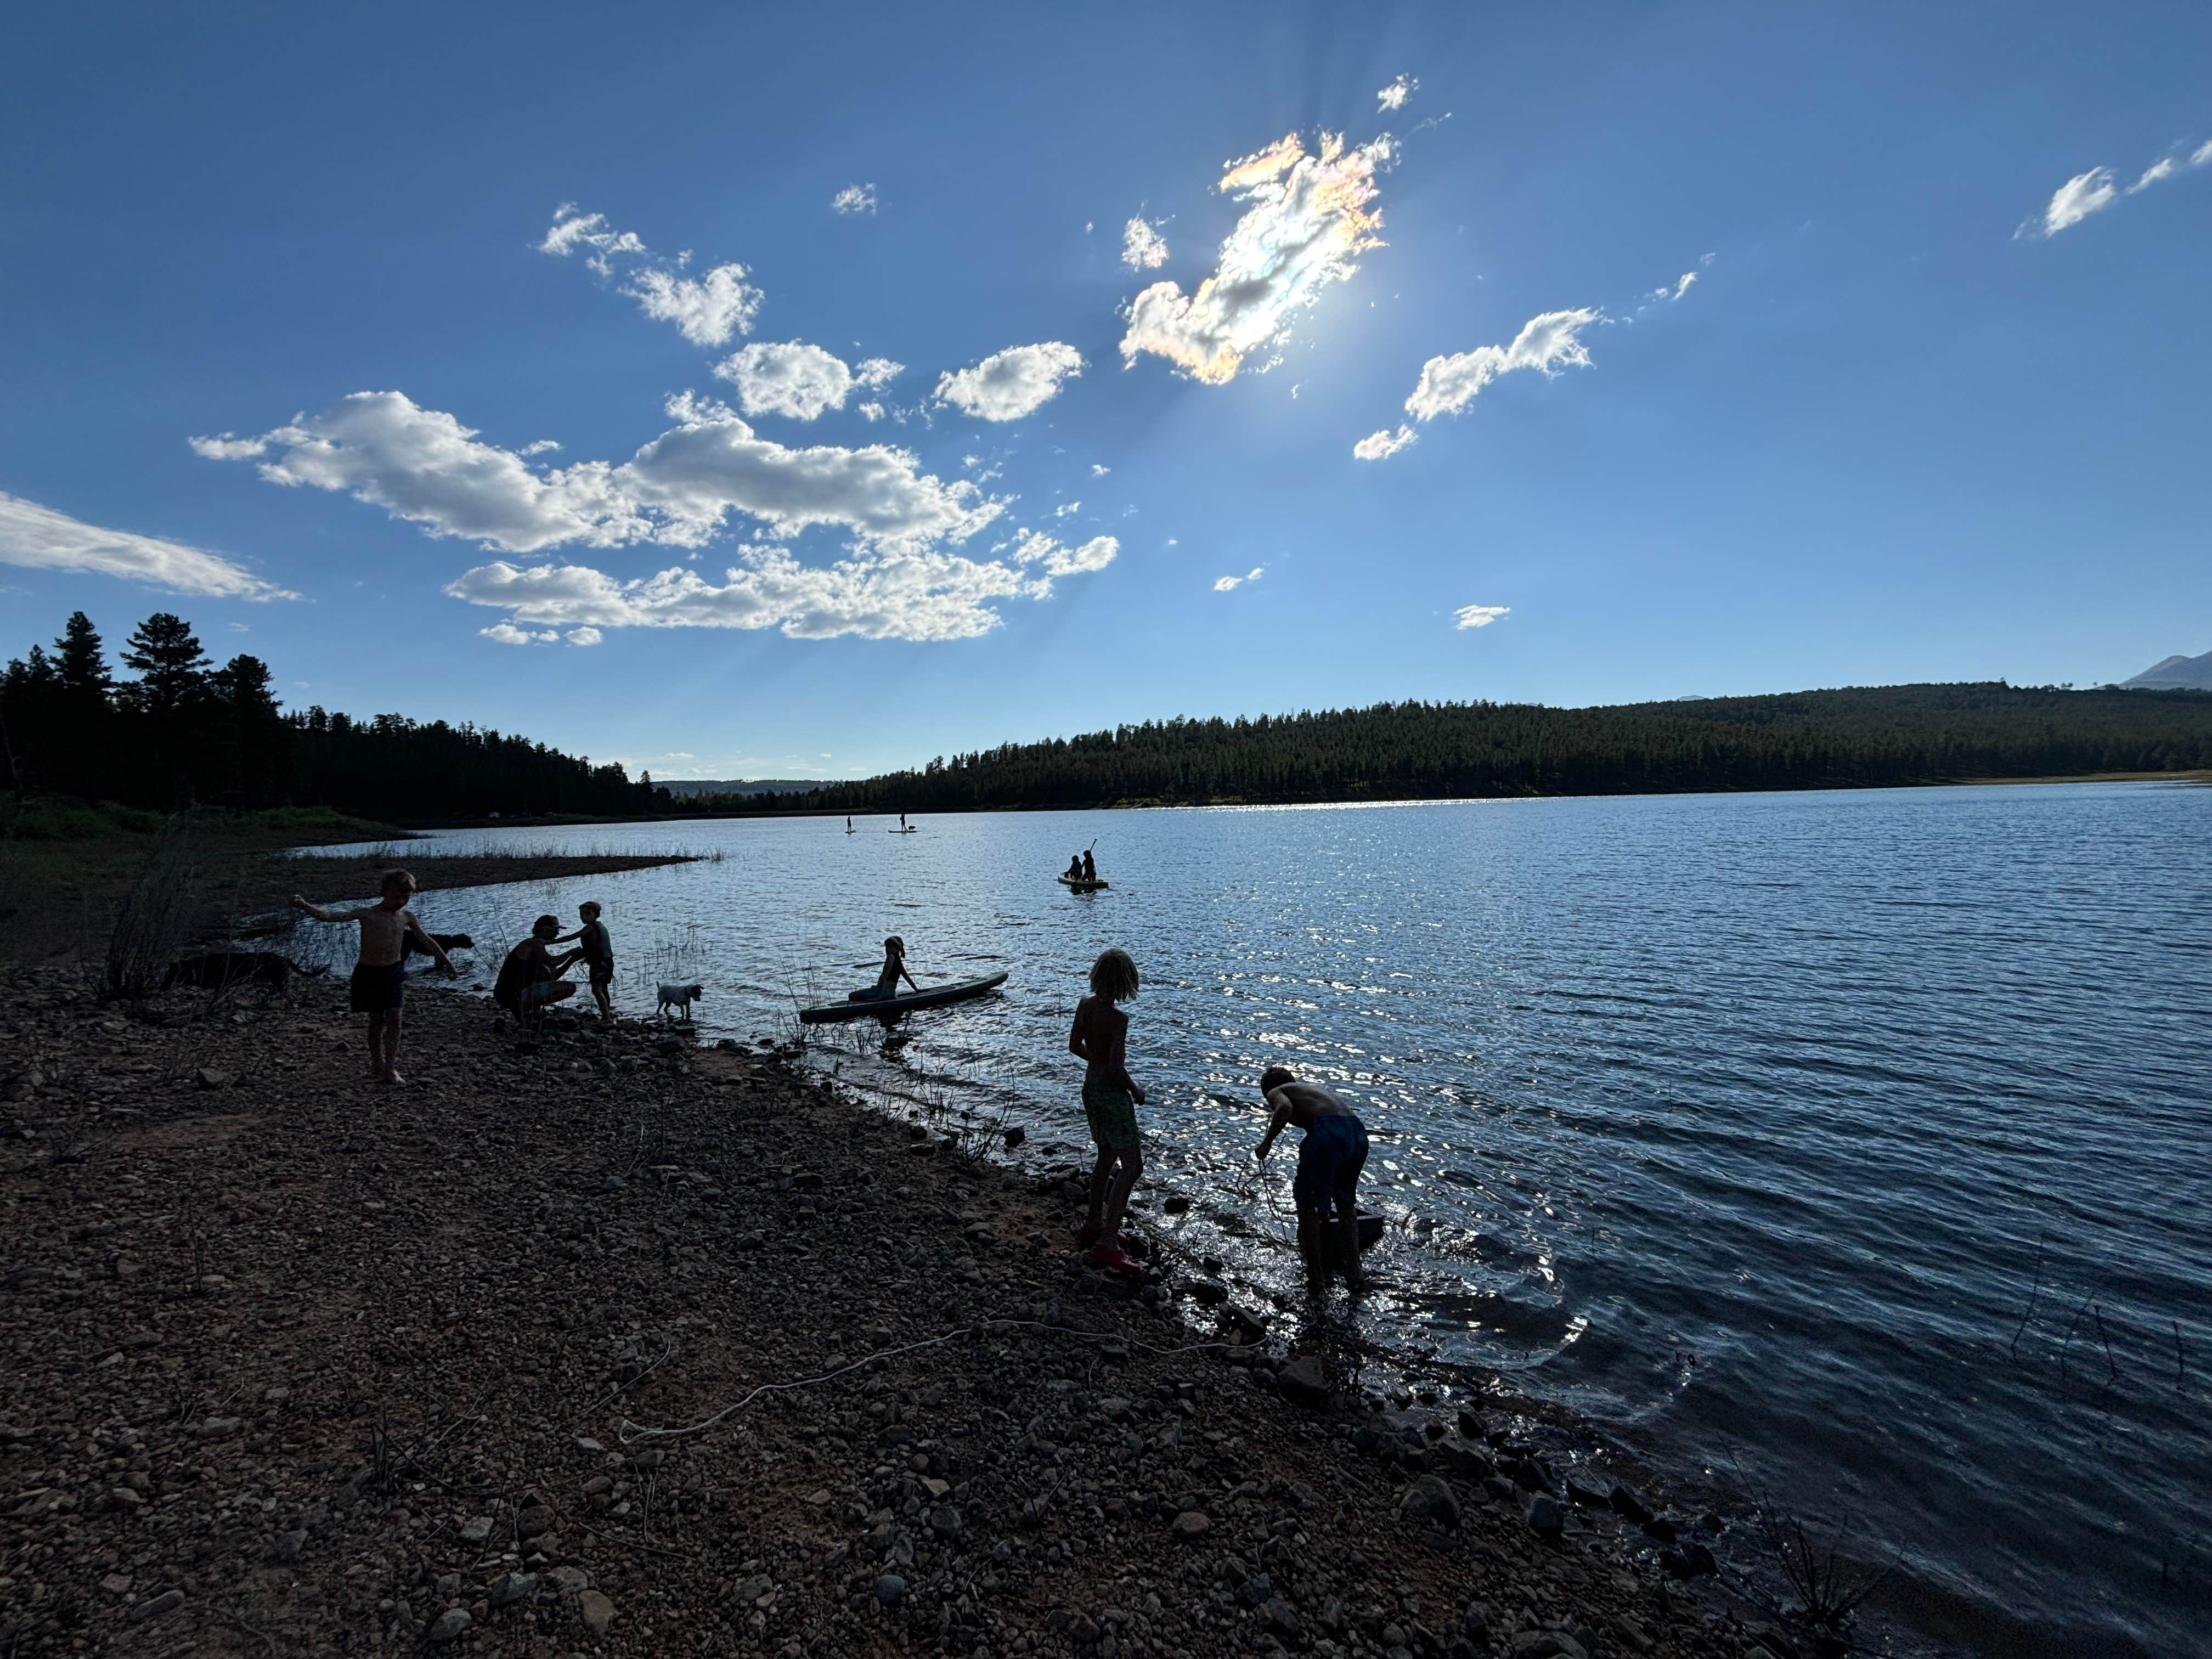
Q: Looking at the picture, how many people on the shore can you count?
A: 5